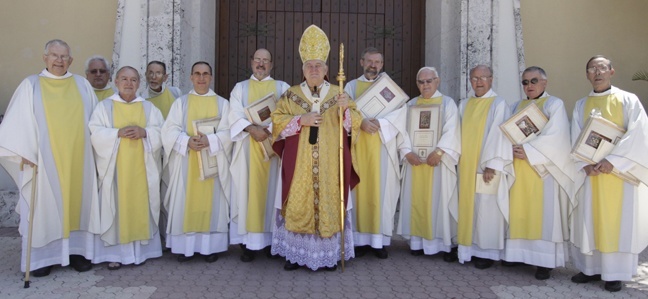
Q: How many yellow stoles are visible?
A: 11